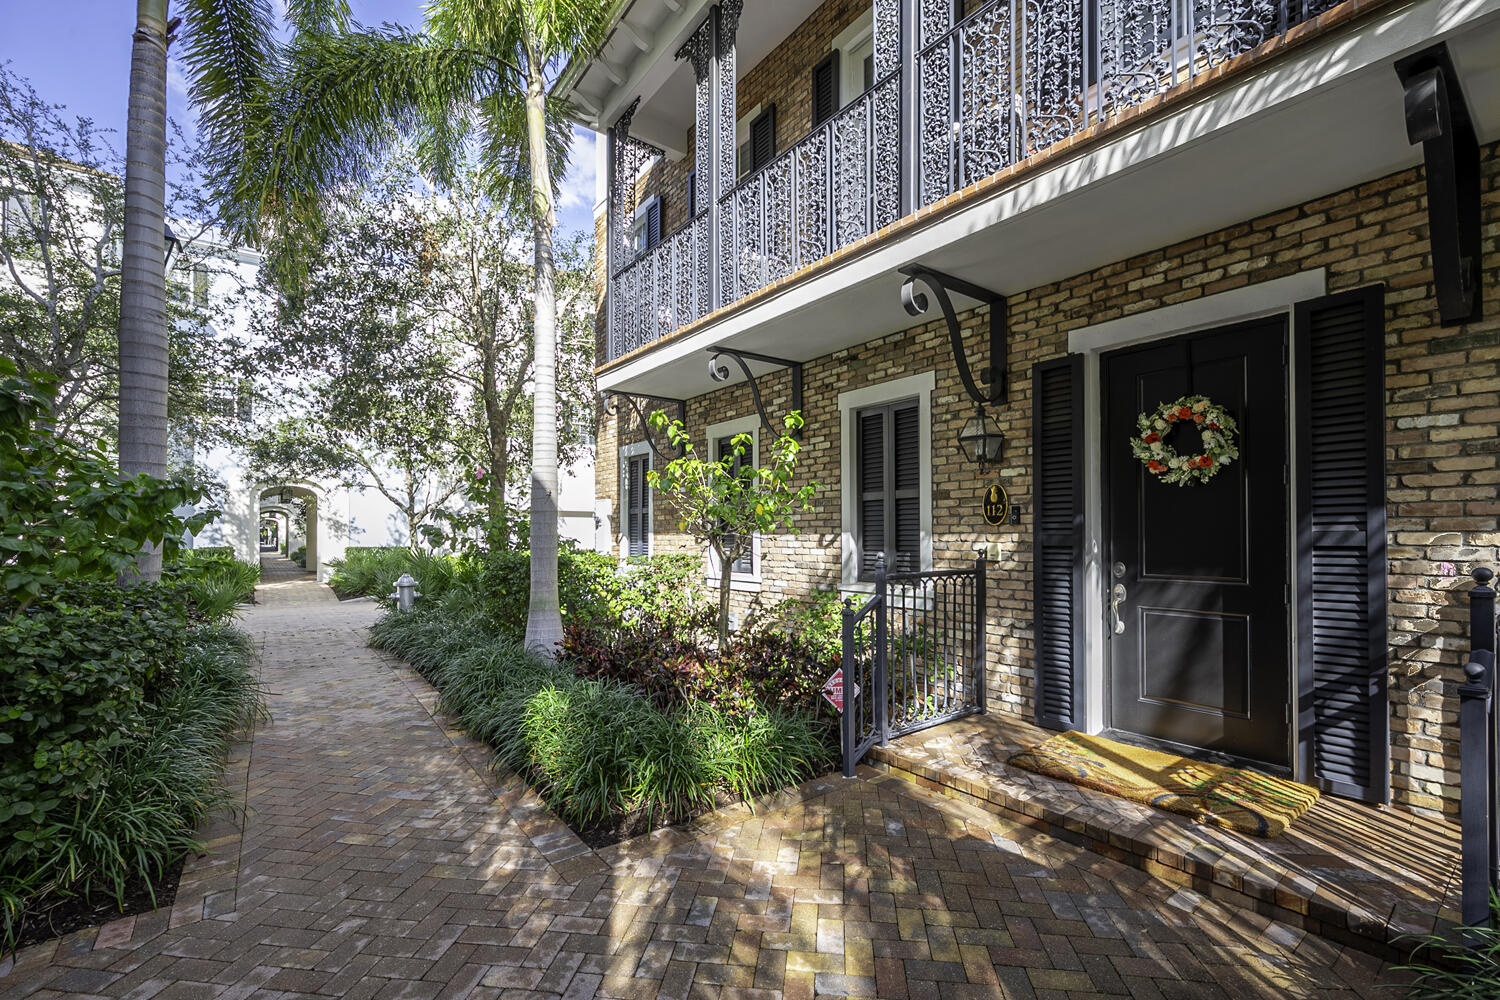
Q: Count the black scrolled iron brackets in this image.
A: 4